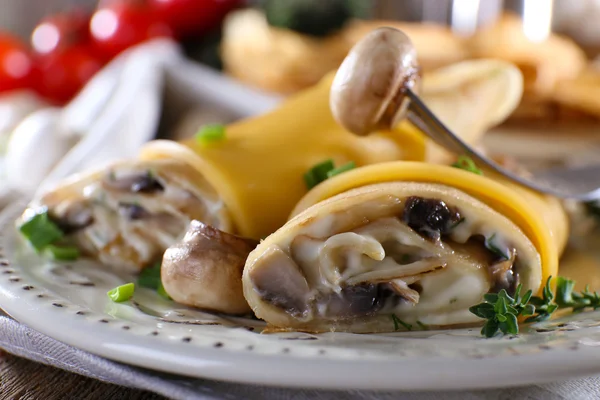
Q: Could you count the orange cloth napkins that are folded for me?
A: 0